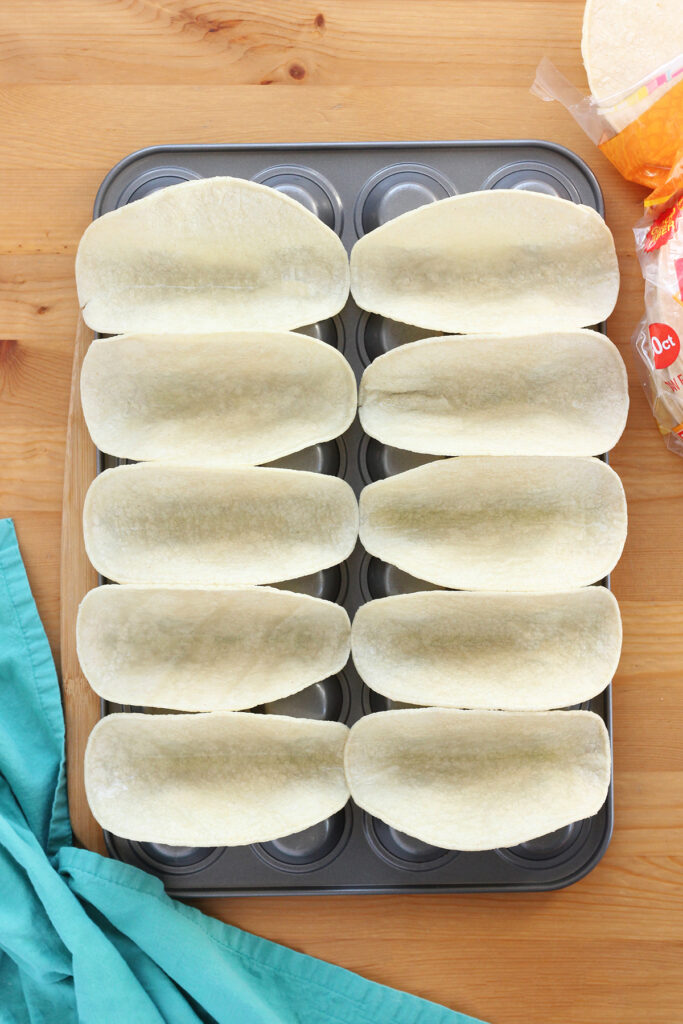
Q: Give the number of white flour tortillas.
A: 10